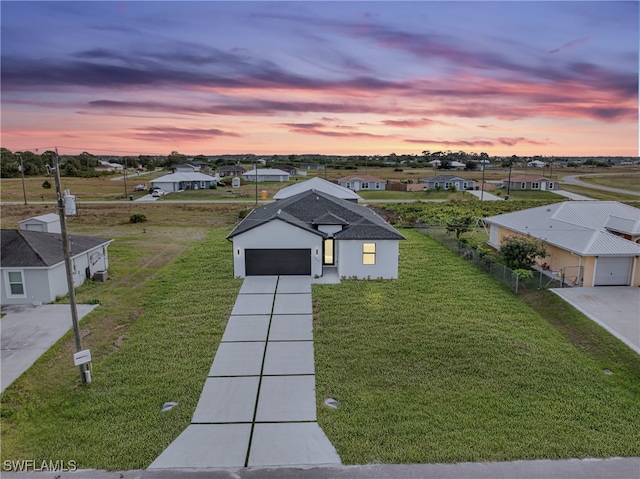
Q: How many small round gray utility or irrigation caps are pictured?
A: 2